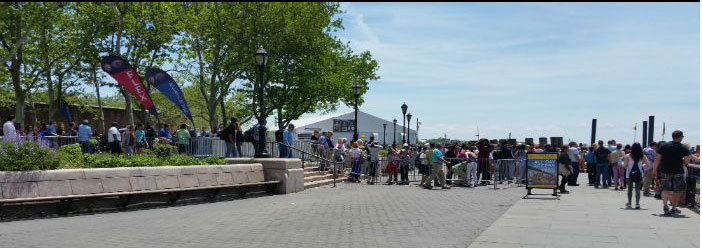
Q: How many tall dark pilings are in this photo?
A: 3